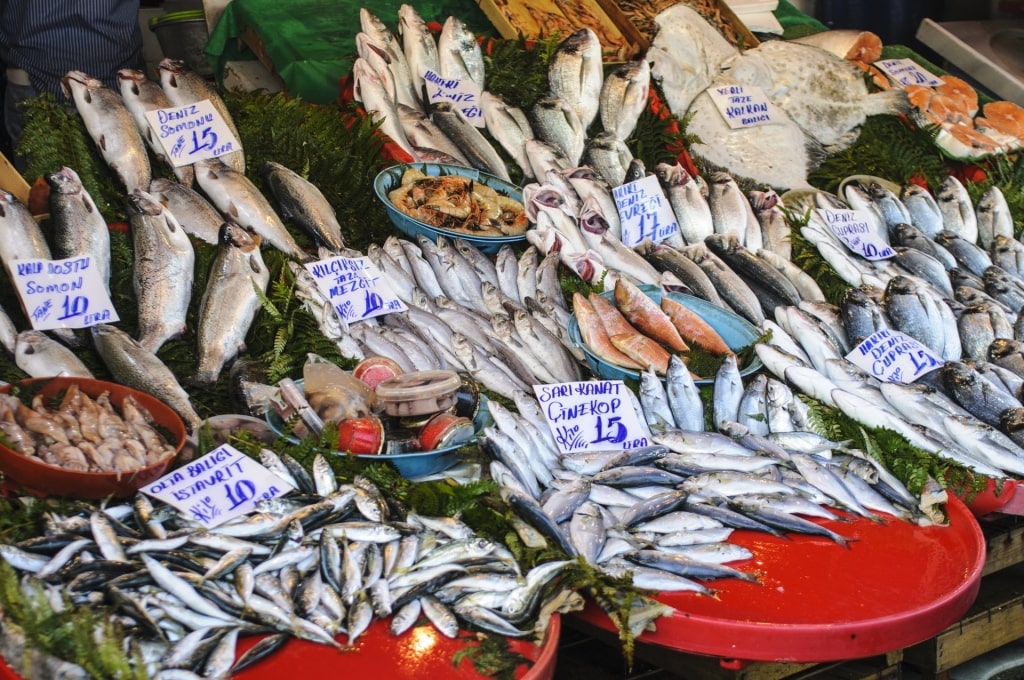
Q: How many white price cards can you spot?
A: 11